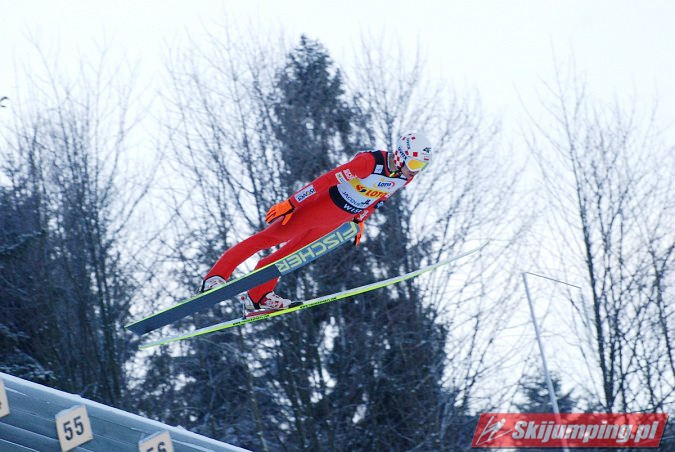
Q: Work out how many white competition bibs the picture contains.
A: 1